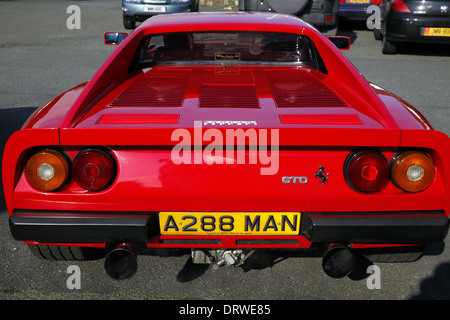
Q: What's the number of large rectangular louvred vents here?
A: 3